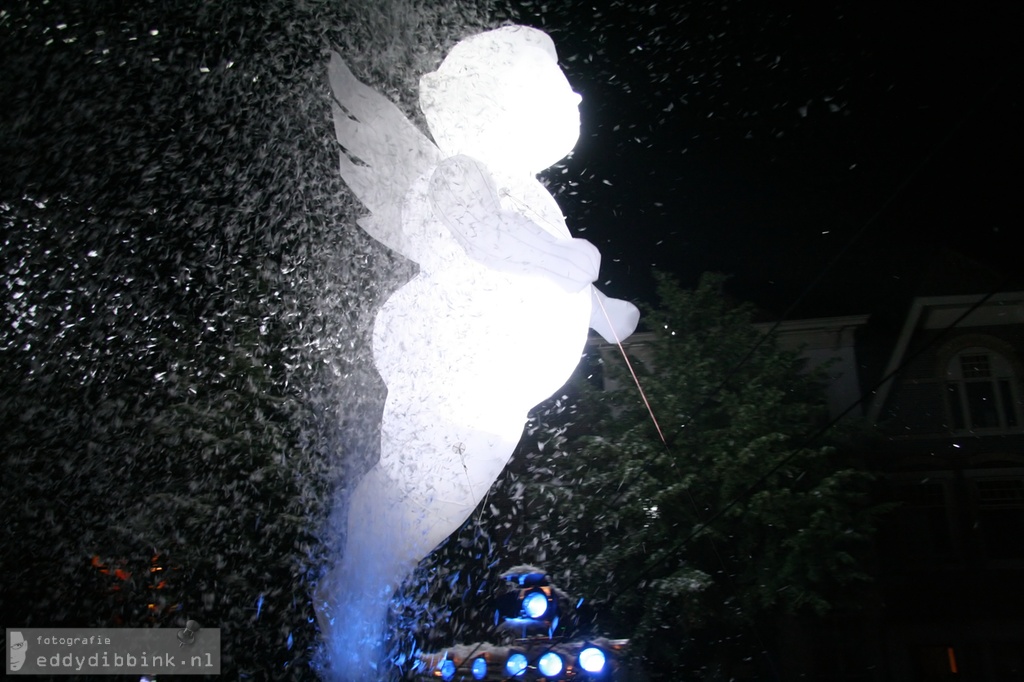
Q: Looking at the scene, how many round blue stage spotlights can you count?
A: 6